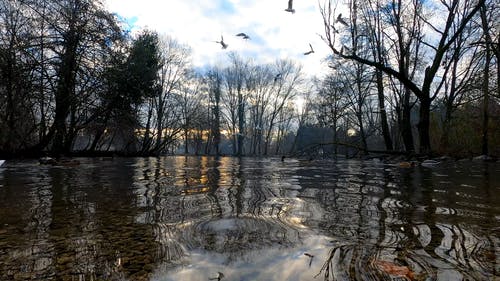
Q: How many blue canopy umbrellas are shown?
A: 0